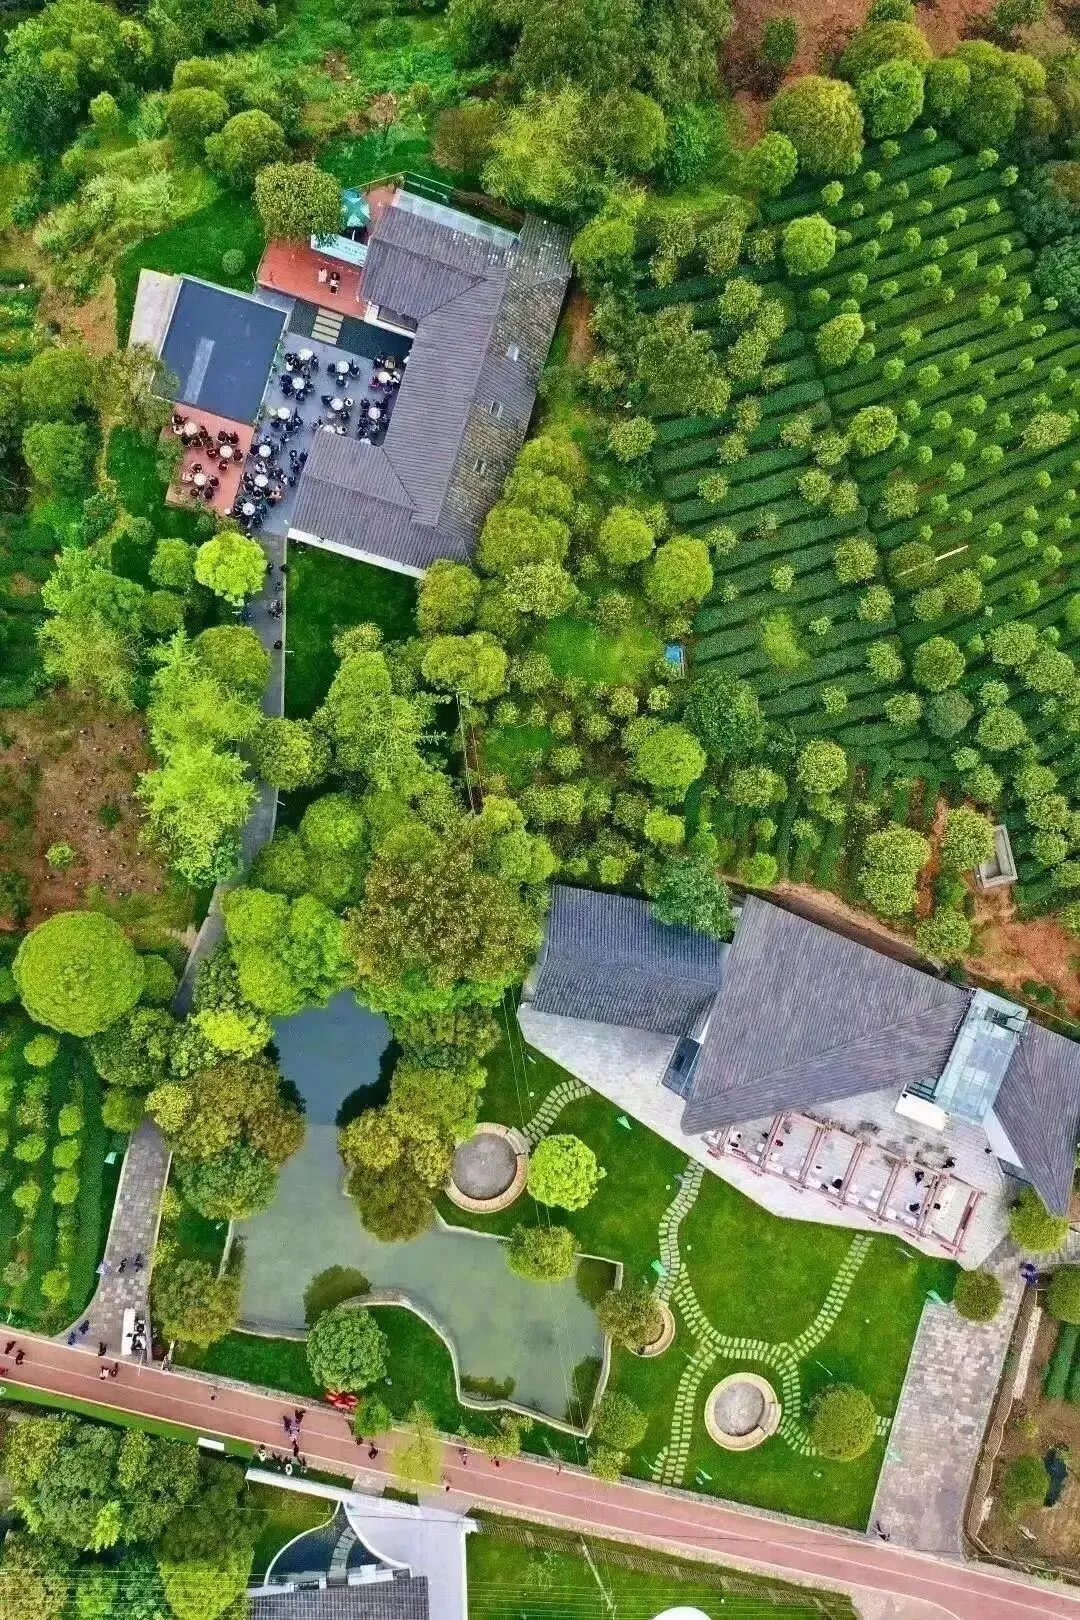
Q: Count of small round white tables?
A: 15